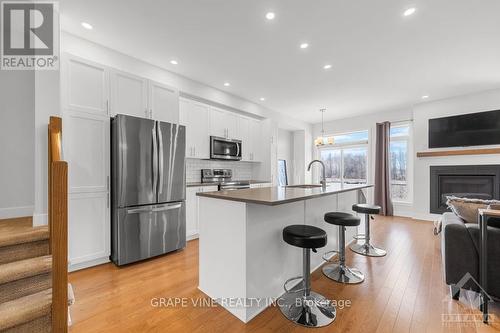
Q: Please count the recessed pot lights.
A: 9